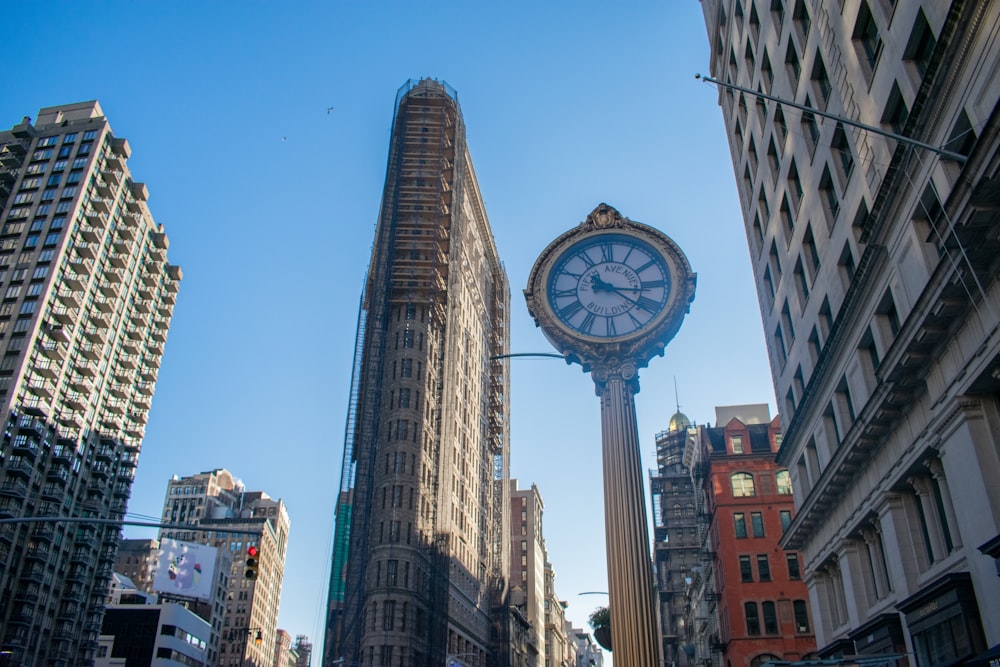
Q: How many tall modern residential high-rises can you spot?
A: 1